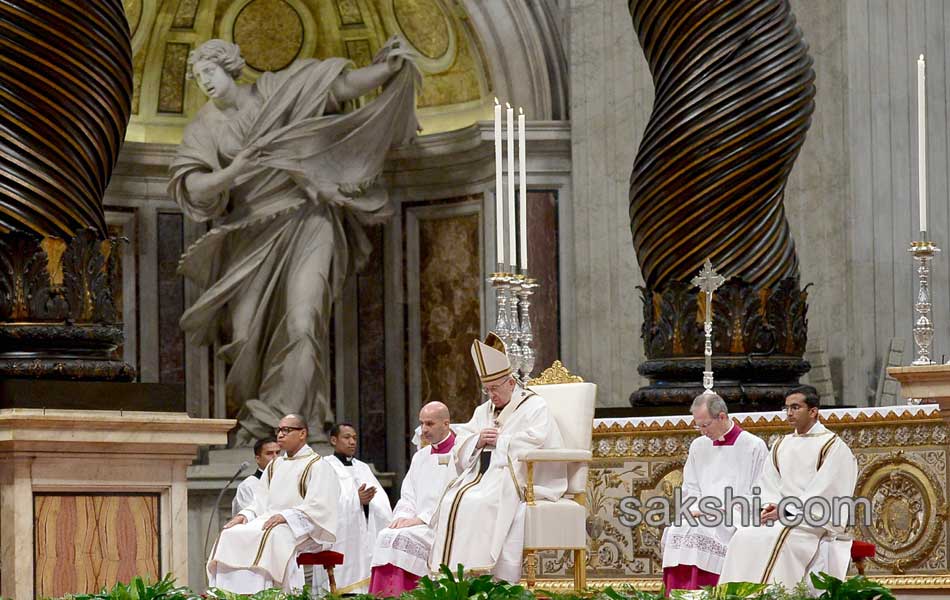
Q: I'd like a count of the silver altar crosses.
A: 1